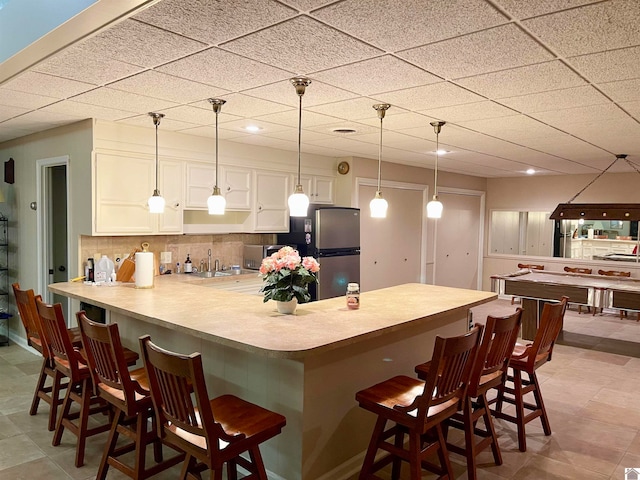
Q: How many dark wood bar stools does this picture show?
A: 7